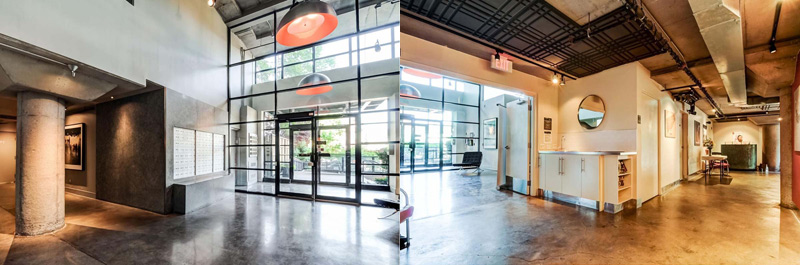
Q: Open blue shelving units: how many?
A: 0